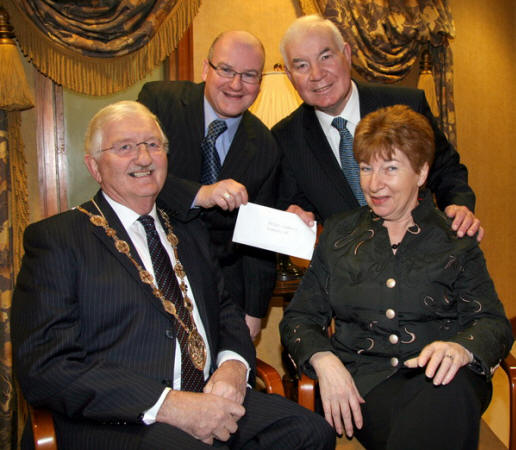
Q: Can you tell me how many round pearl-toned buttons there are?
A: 4